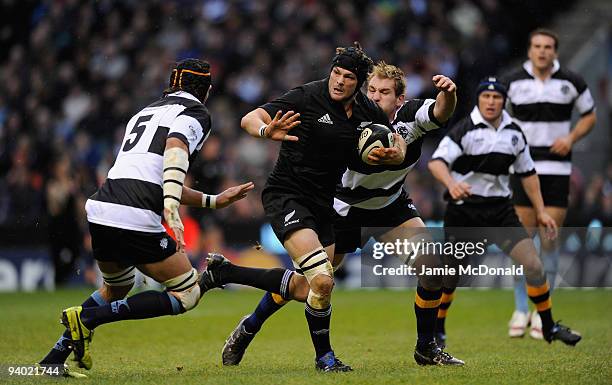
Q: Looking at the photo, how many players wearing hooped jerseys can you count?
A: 4